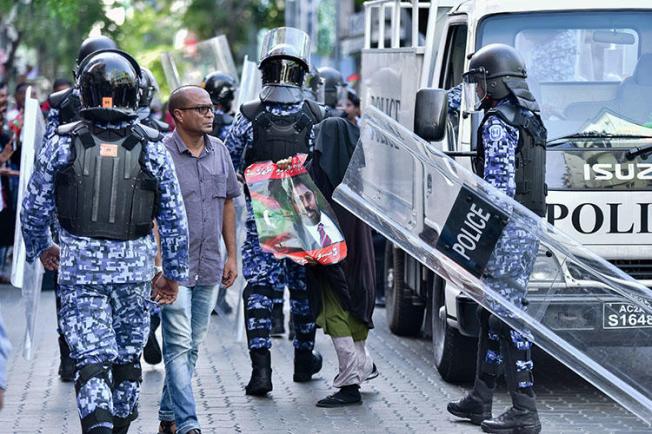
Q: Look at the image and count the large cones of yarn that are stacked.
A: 0